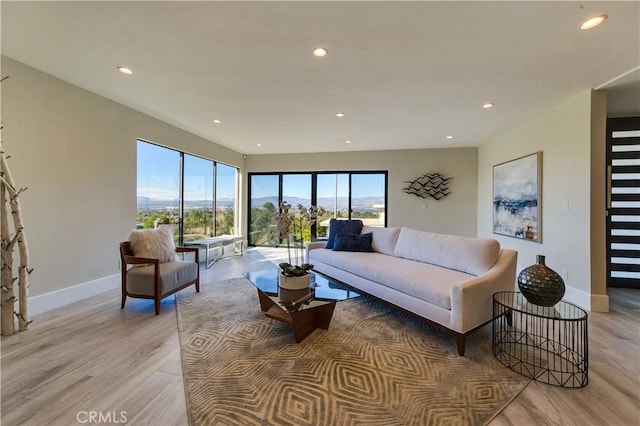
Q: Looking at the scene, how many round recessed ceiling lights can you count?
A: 9